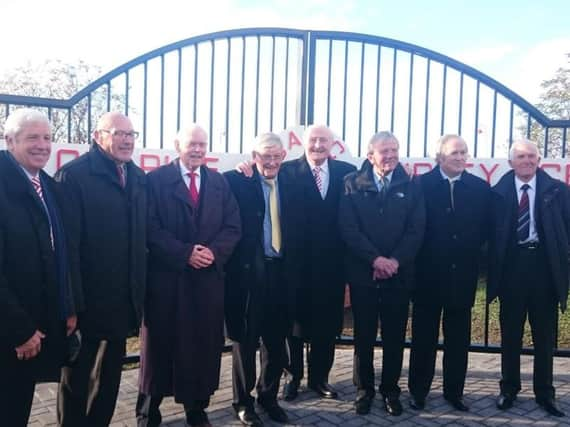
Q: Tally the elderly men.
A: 8